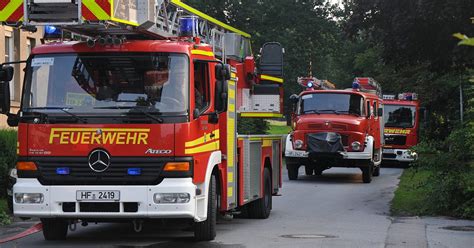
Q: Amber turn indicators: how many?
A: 2